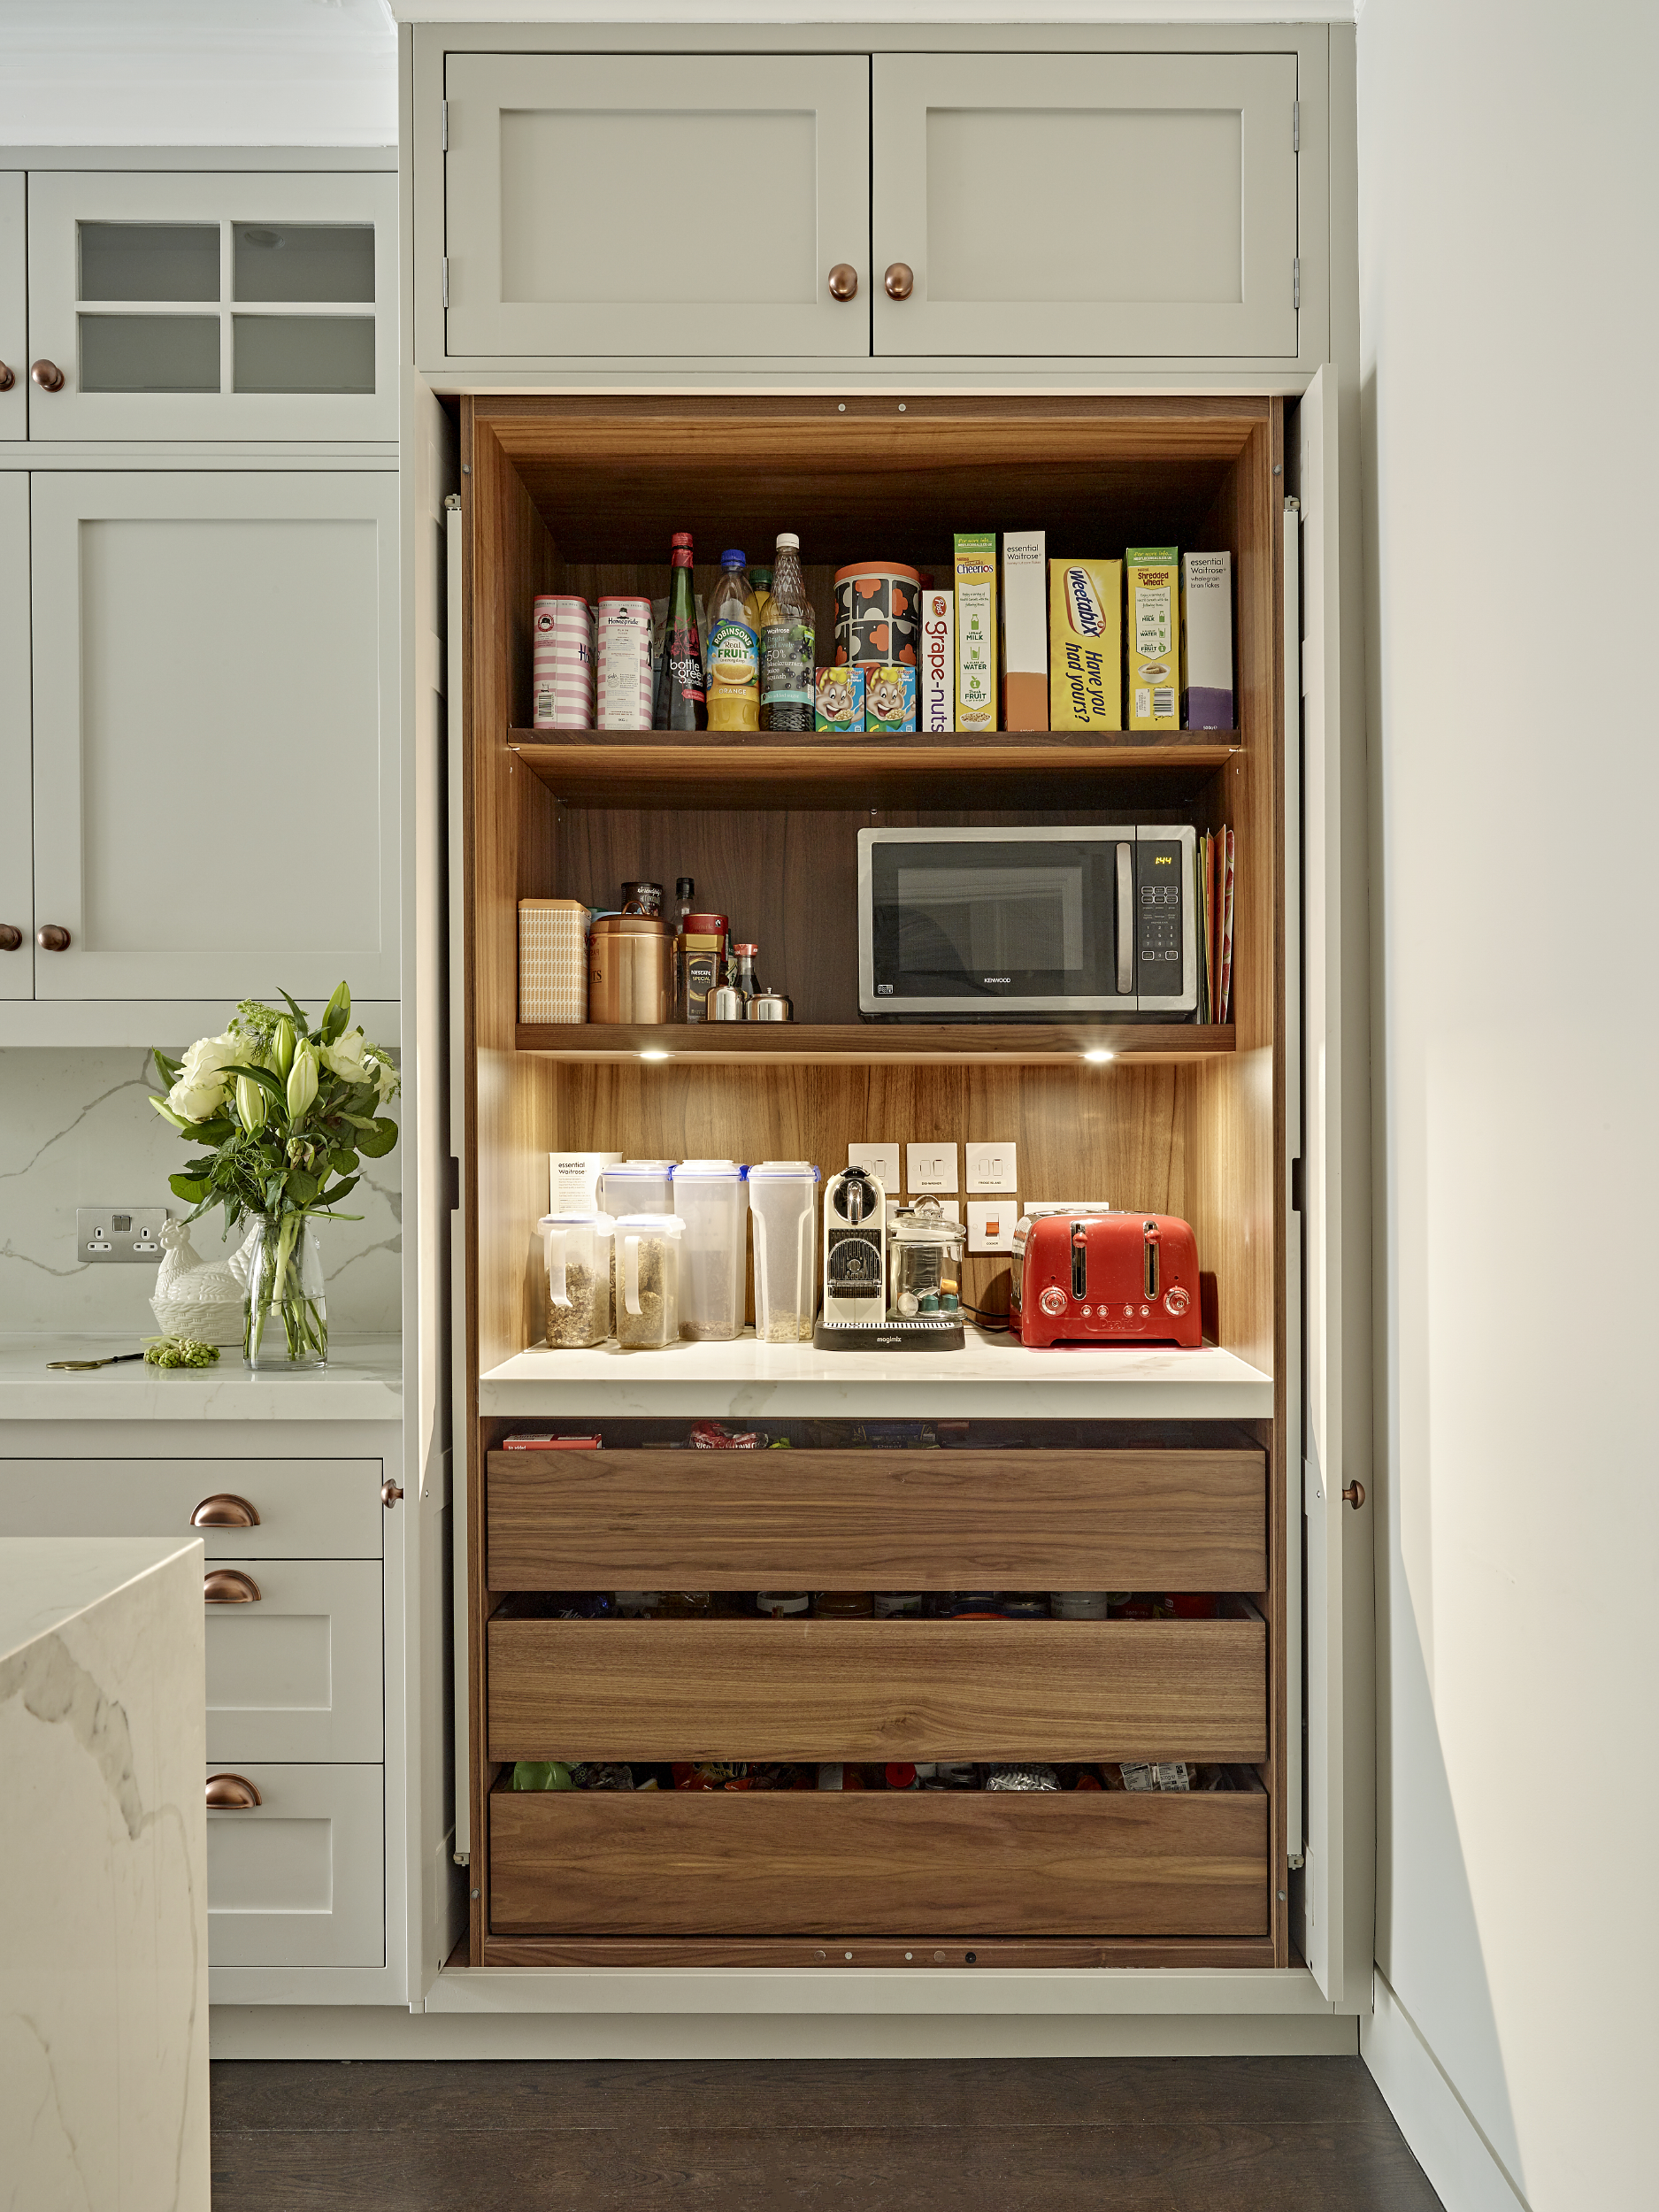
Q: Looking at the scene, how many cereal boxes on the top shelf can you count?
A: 8